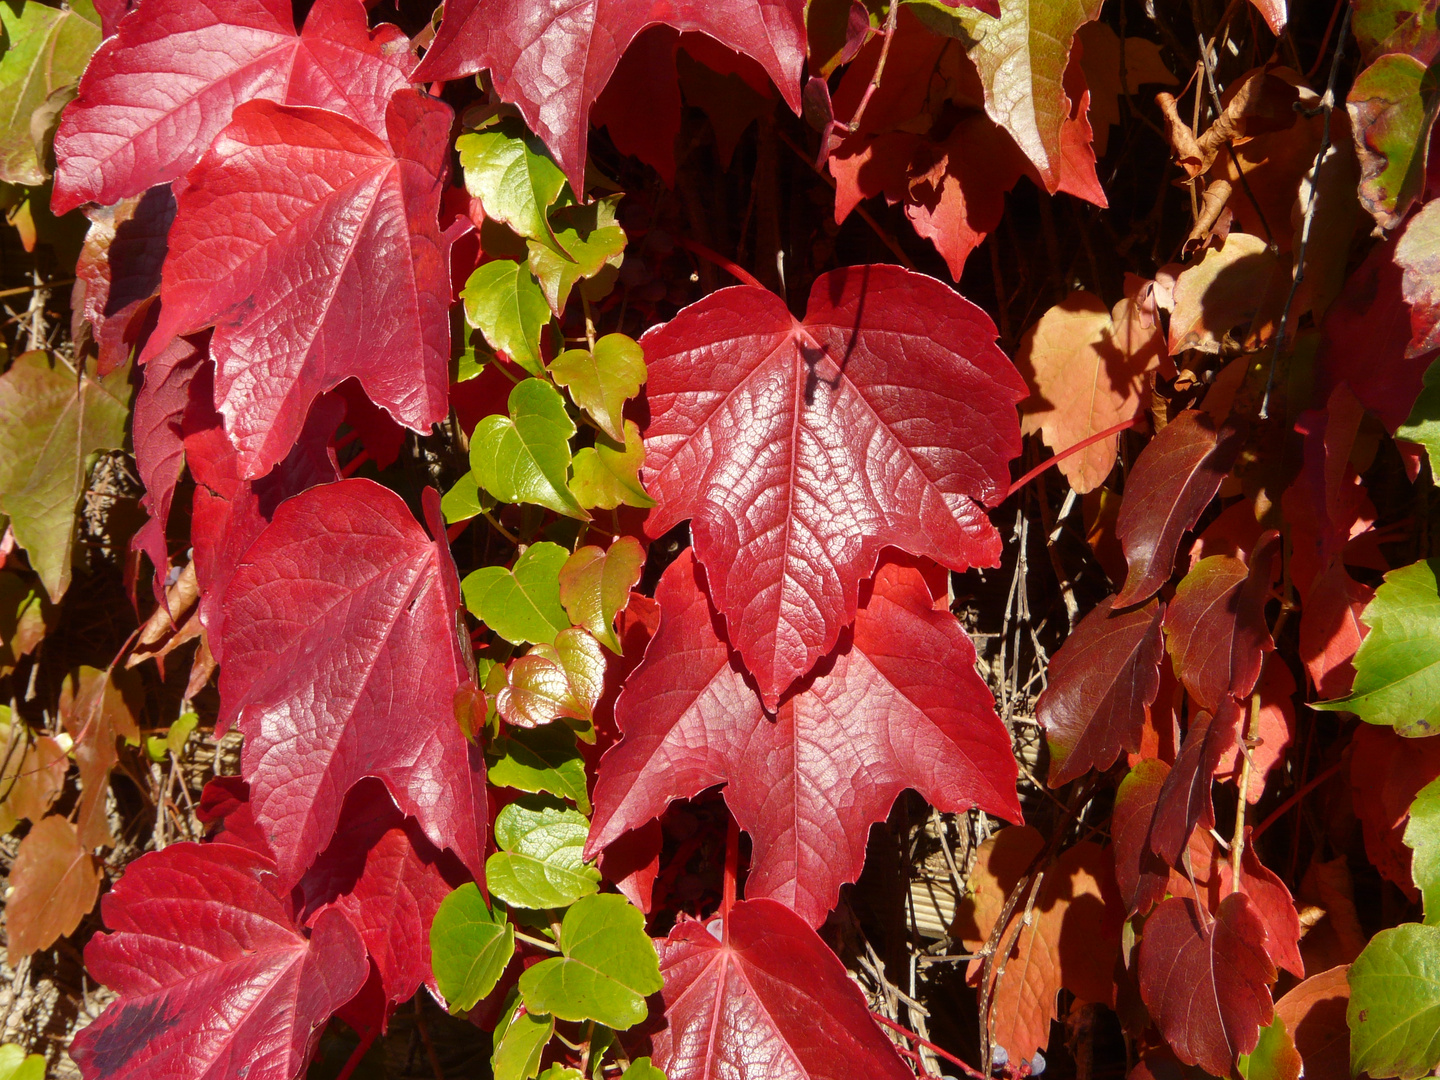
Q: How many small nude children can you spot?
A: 0